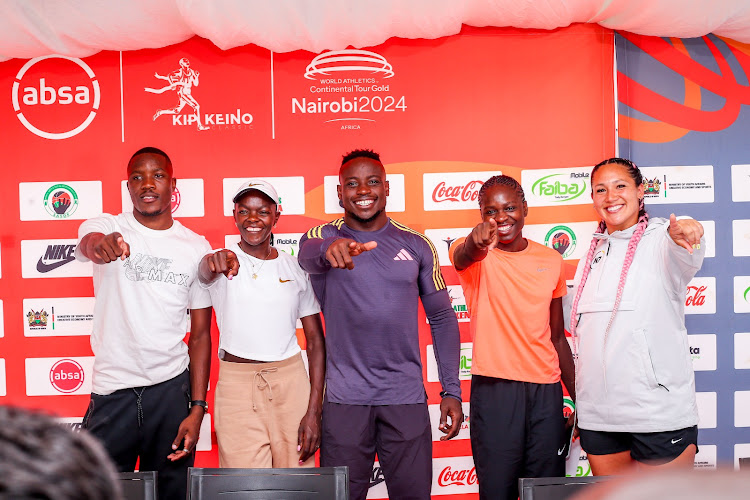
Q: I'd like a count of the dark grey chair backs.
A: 3